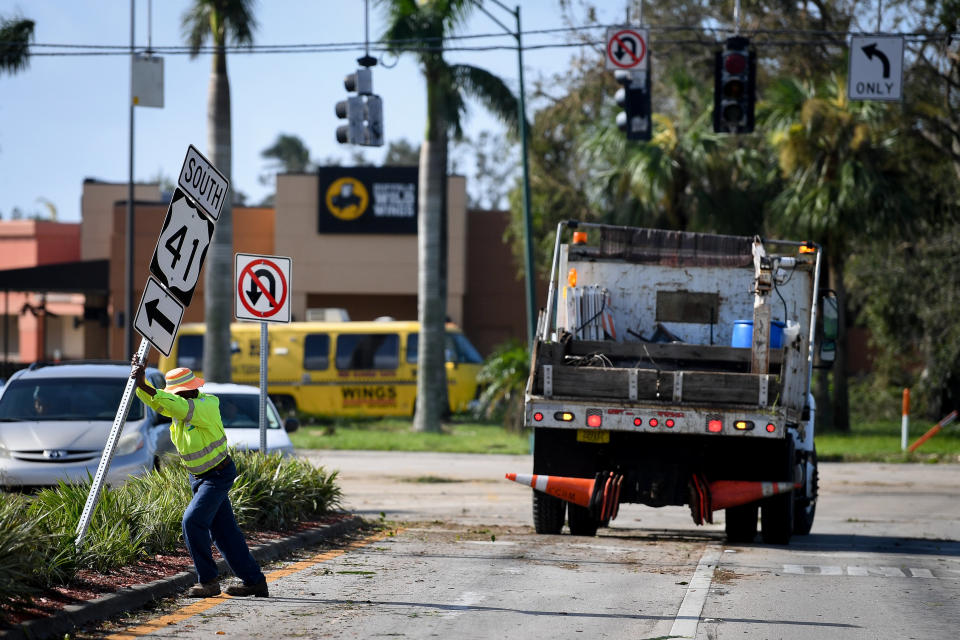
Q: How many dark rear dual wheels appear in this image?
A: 4